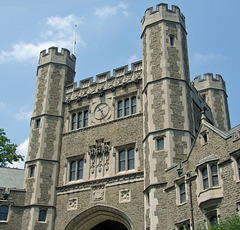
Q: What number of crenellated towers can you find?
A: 3